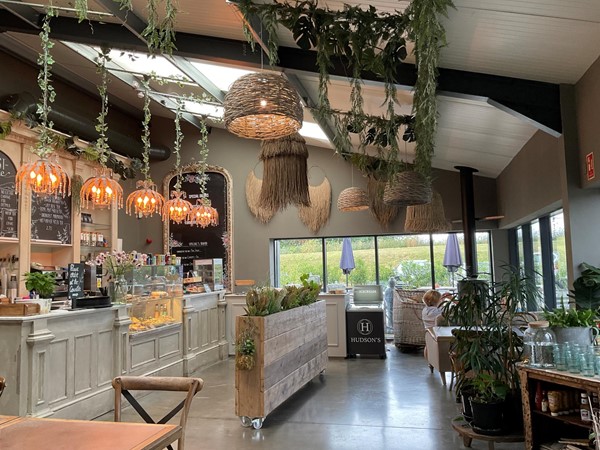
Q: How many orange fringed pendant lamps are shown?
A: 5